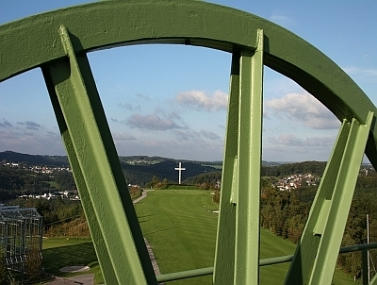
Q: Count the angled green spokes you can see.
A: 3